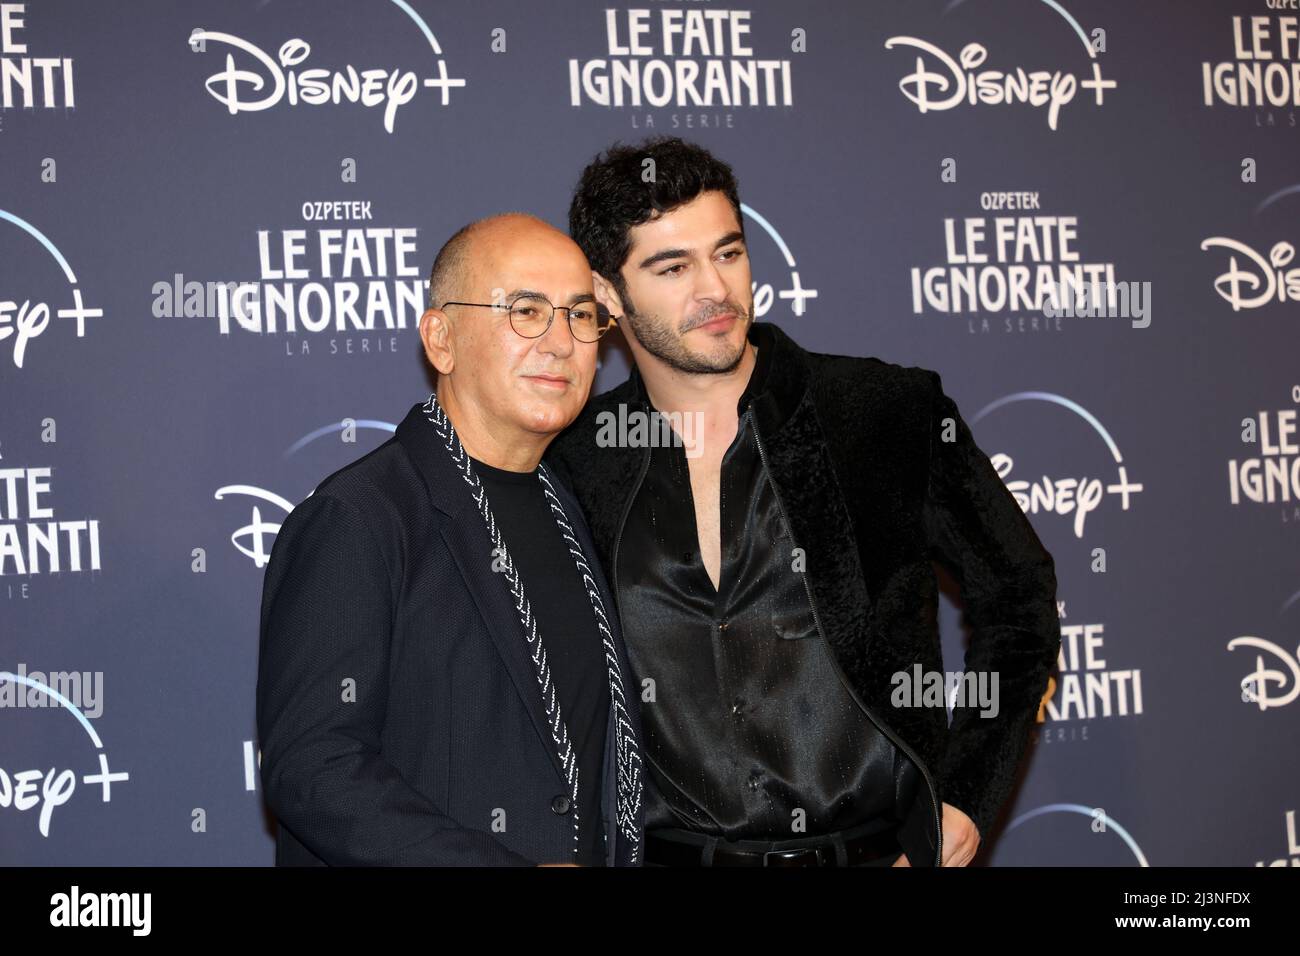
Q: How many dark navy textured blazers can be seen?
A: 1